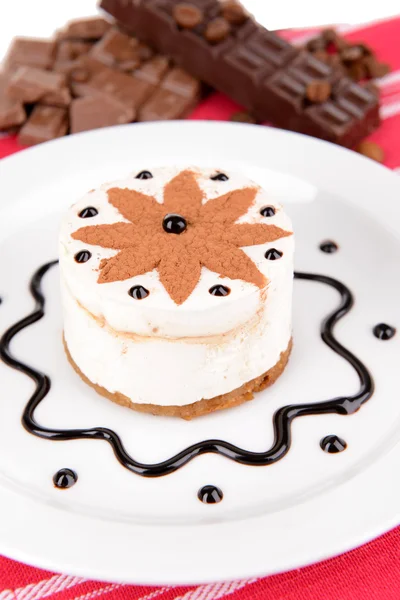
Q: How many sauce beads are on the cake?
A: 9